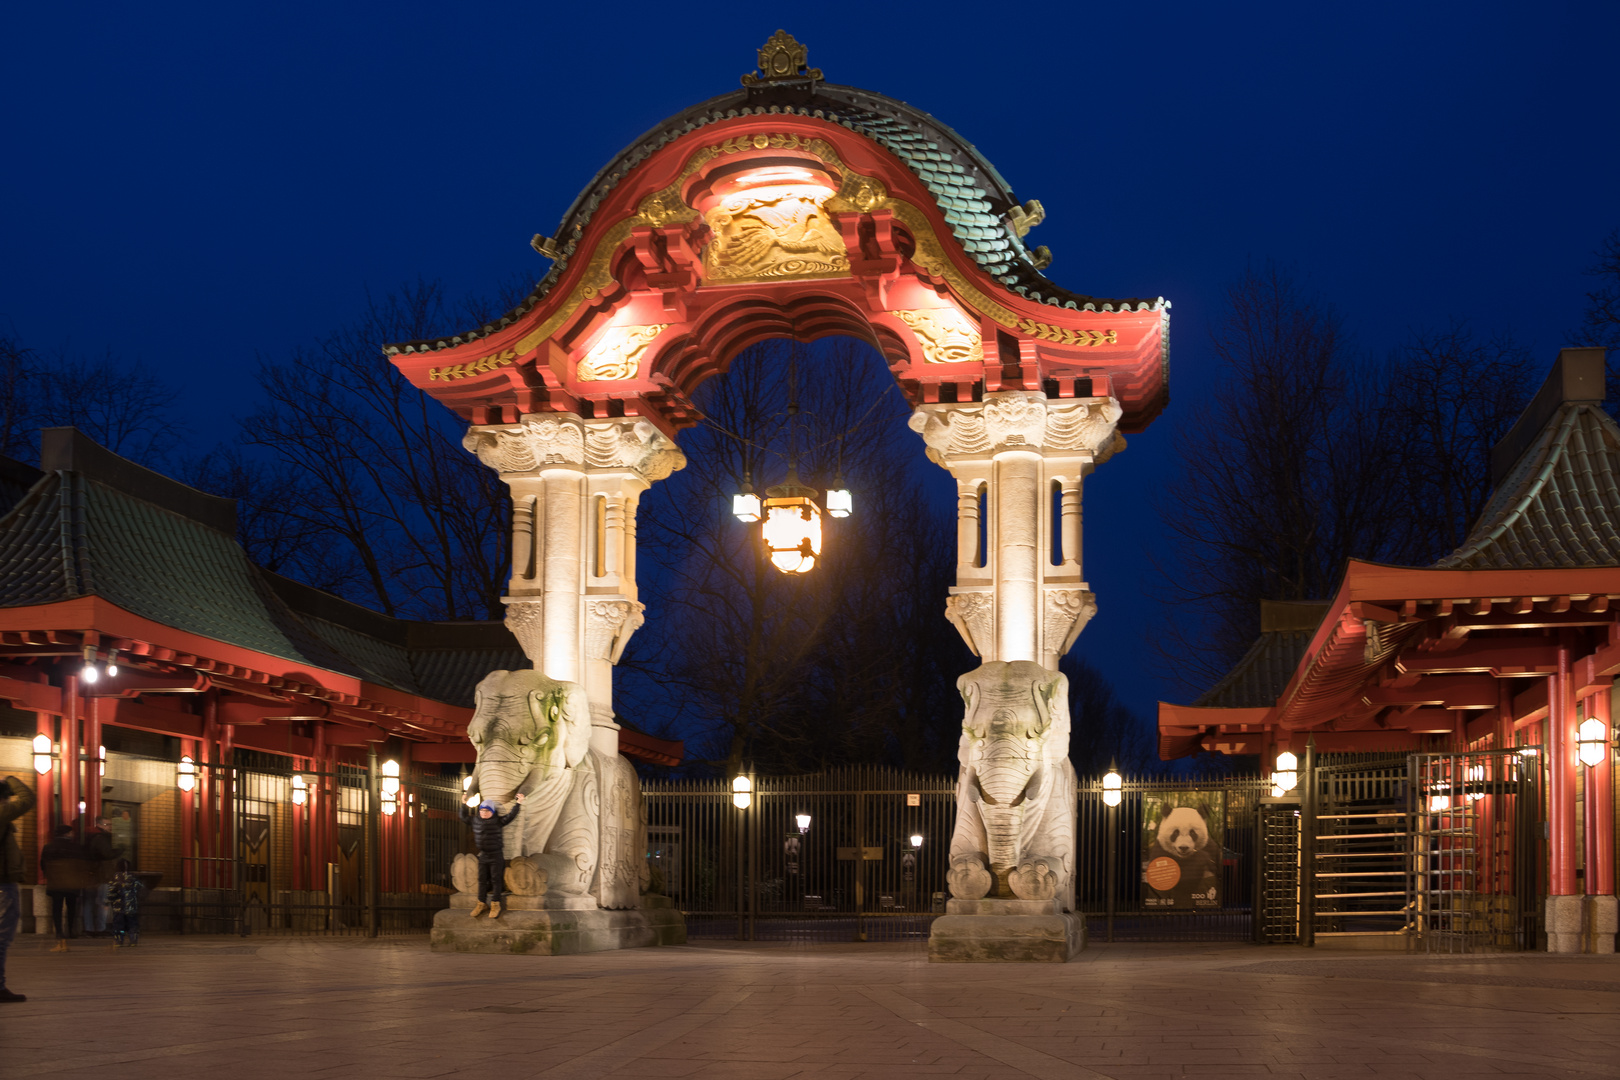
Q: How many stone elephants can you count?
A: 2